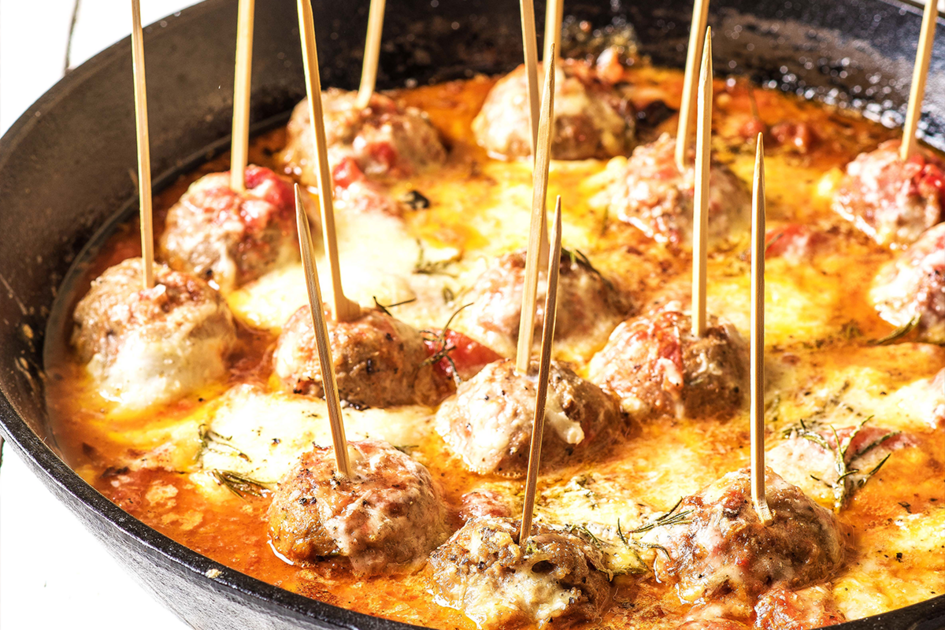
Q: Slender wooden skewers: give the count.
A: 13